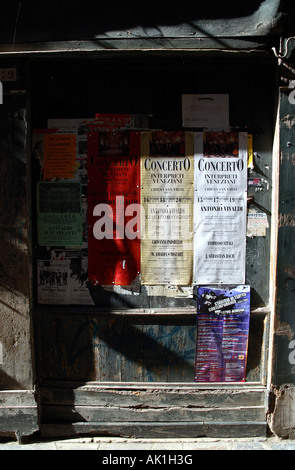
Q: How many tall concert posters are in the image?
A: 3